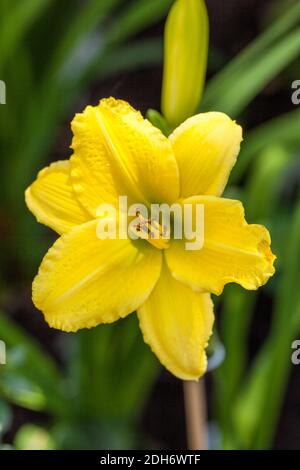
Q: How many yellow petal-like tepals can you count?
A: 6